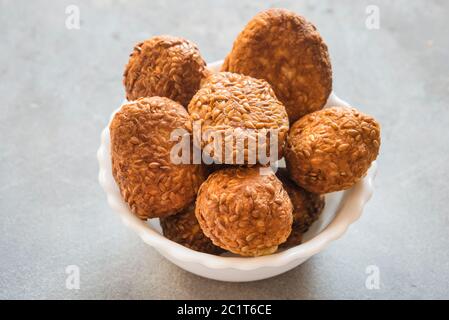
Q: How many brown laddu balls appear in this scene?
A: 8